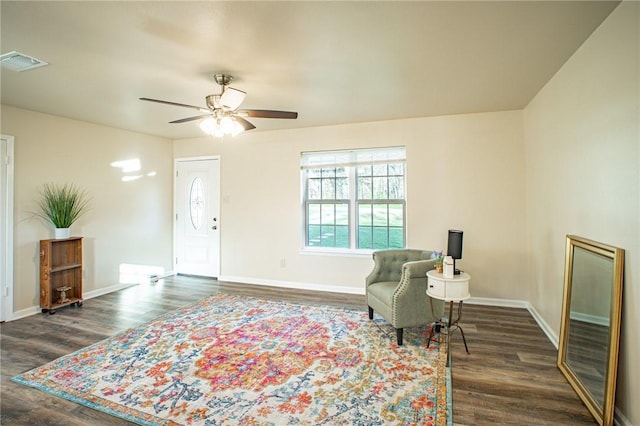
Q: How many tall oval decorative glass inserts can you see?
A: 1